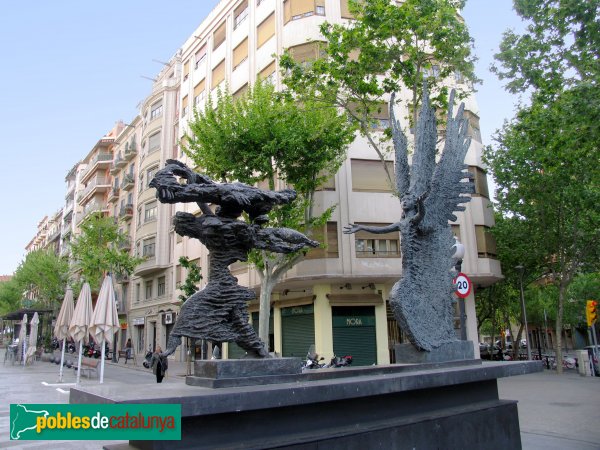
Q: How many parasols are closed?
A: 5